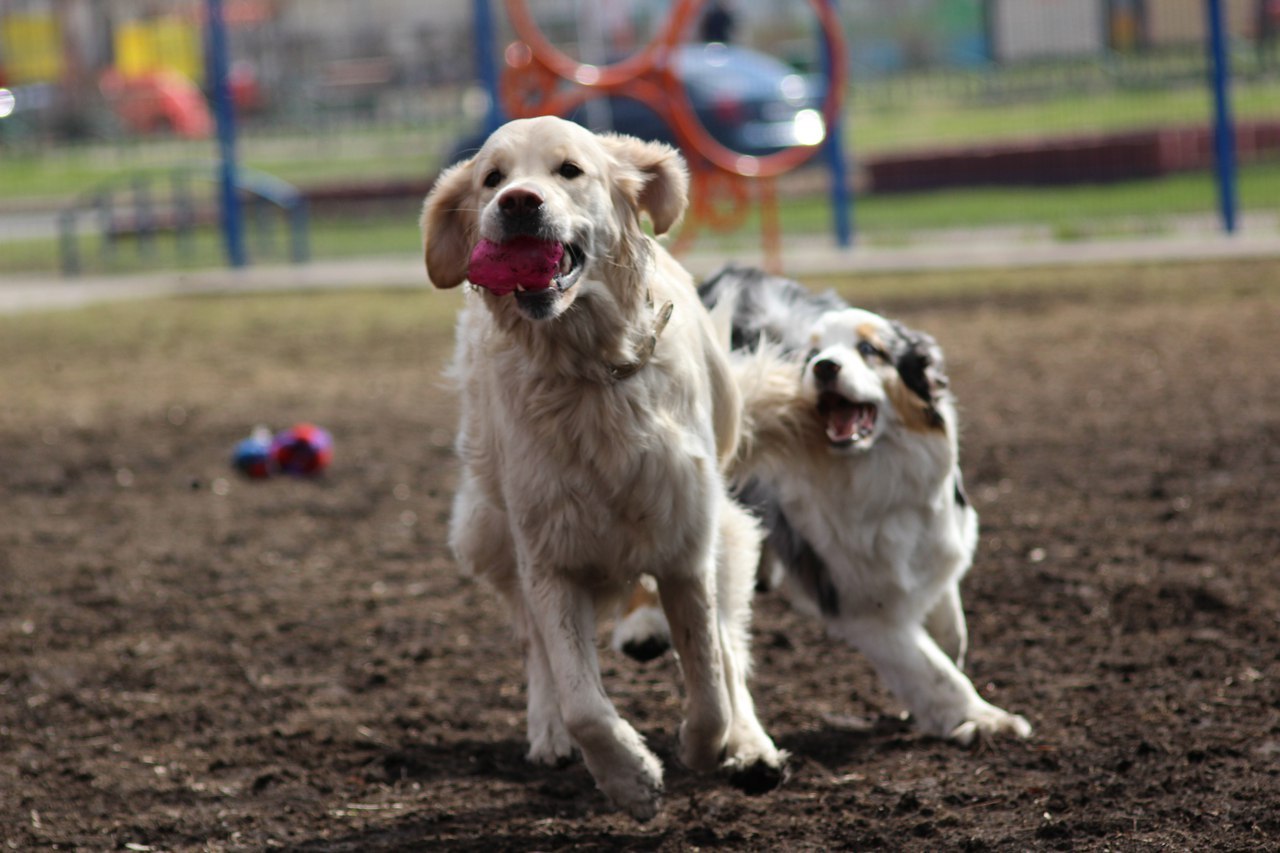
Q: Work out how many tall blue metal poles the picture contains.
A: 4